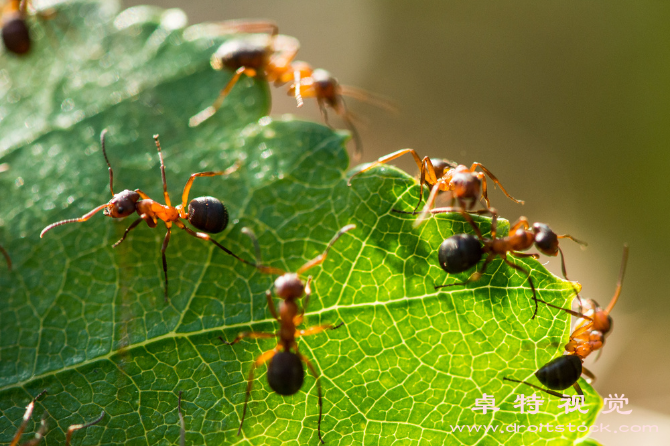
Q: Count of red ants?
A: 7